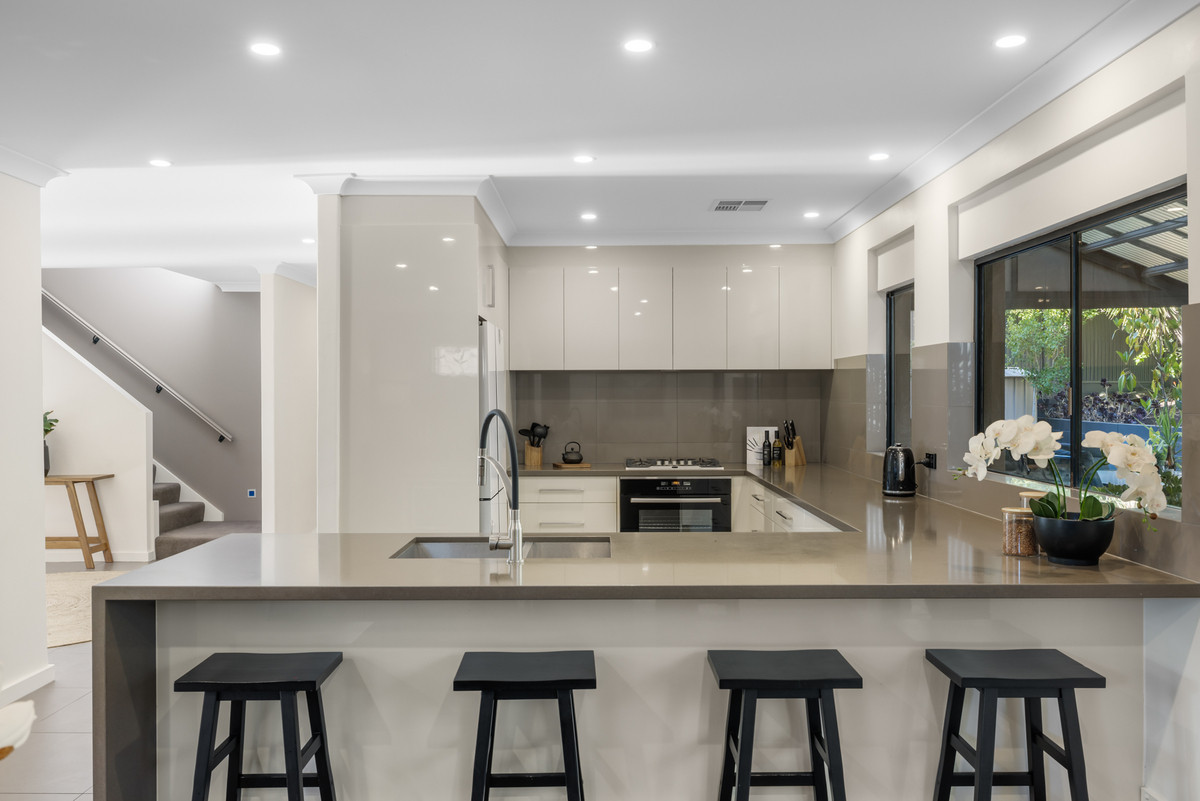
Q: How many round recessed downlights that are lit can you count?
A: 9